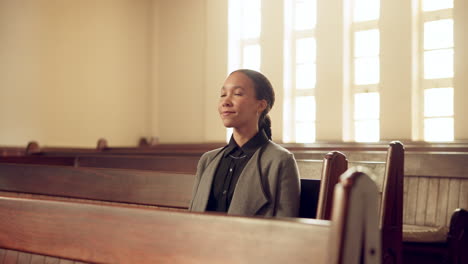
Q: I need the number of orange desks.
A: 0